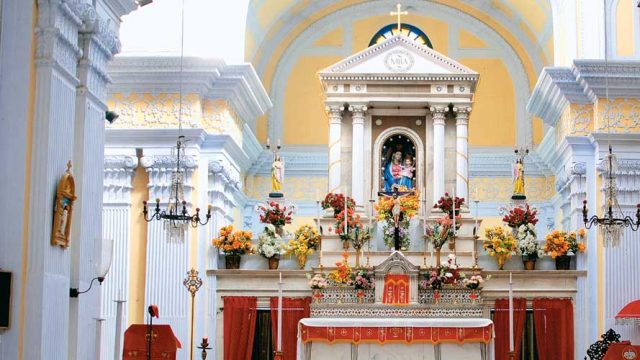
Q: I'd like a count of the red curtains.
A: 4